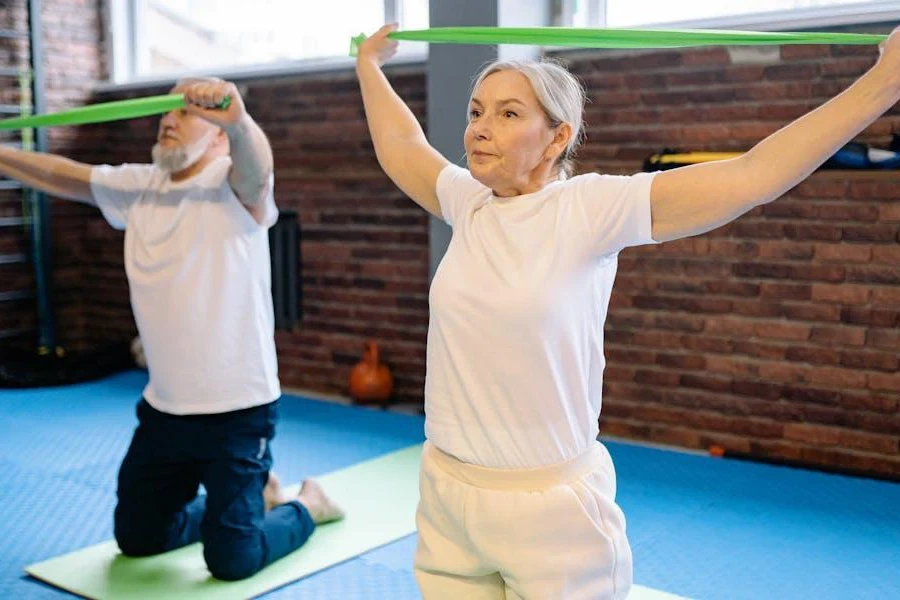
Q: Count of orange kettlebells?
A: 1